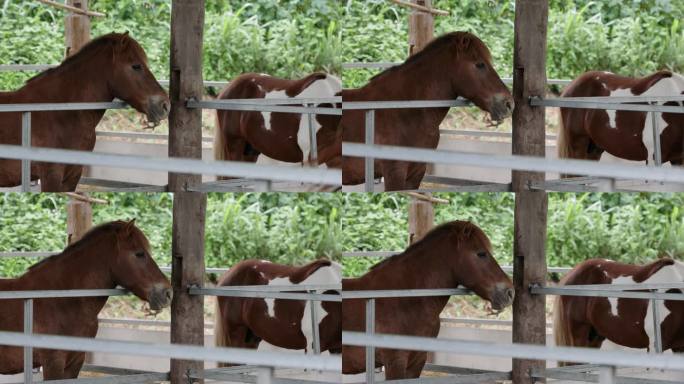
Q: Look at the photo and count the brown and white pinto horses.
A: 4